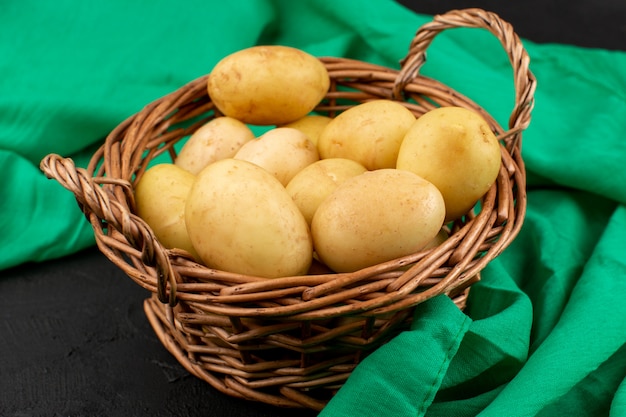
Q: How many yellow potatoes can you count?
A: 10